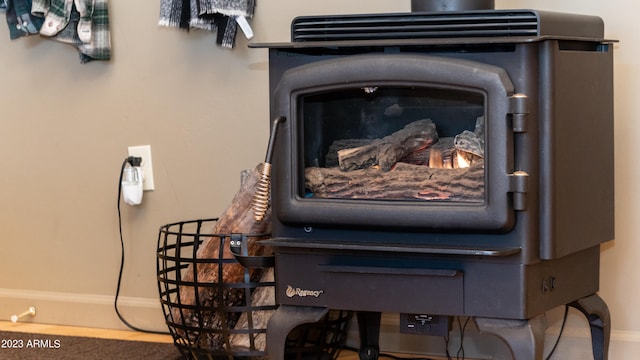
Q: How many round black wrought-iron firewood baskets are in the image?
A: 1